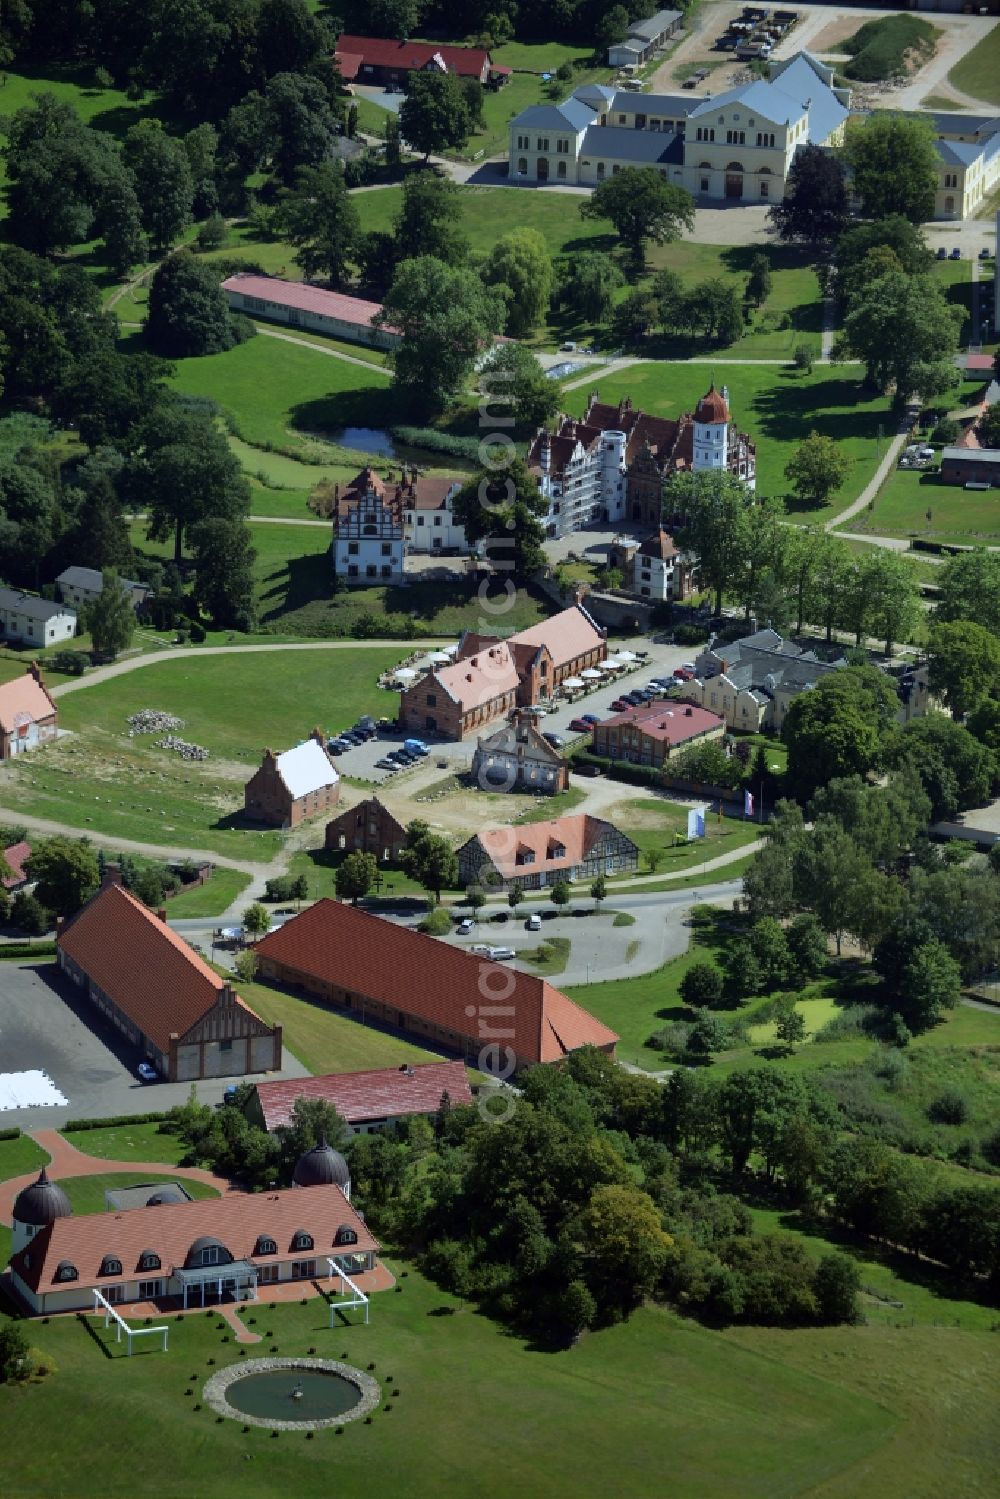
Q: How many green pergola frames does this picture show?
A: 0